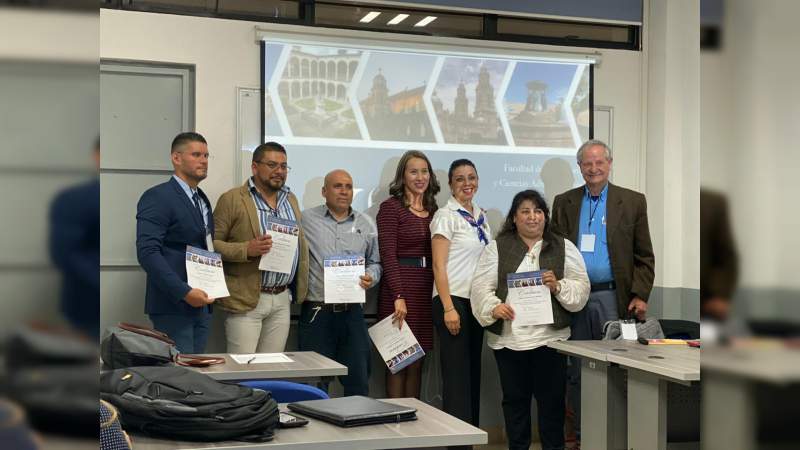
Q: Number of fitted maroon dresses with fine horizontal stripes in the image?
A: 1